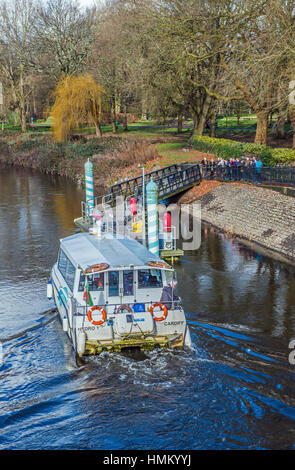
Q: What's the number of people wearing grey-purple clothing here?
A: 1